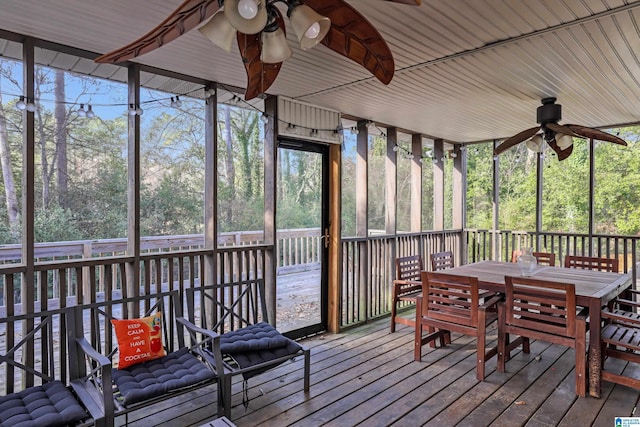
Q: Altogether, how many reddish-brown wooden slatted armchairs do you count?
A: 8